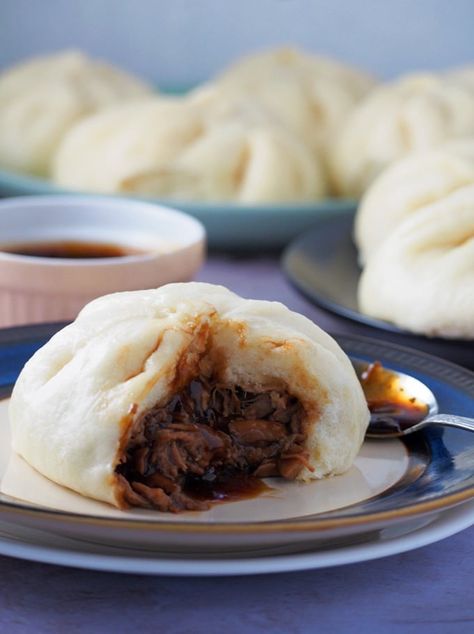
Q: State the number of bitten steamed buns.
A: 1